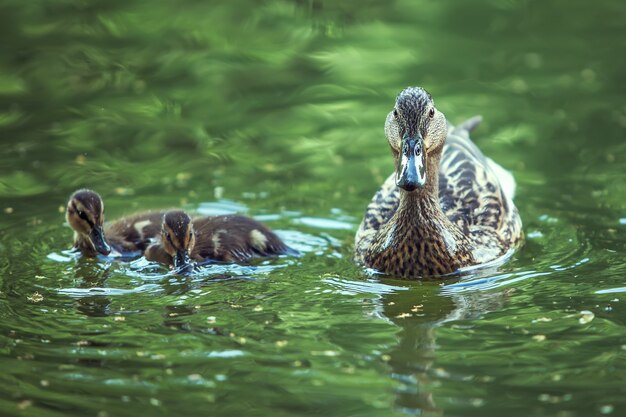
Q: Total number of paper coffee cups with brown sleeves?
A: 0